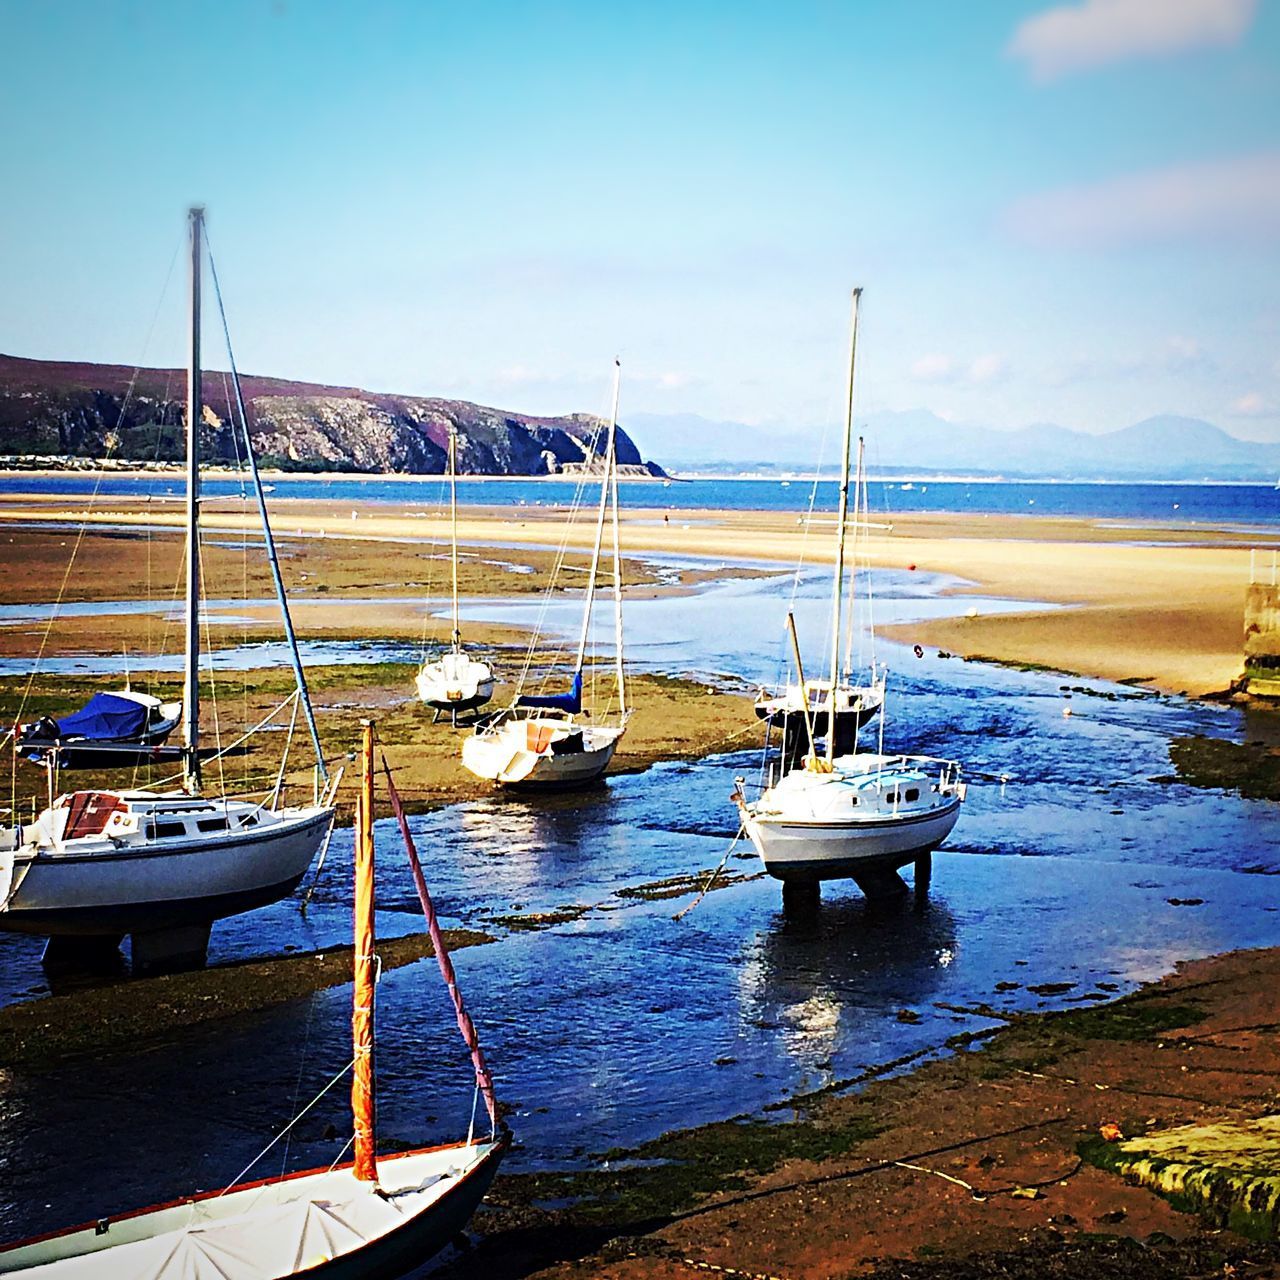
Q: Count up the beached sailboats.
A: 6